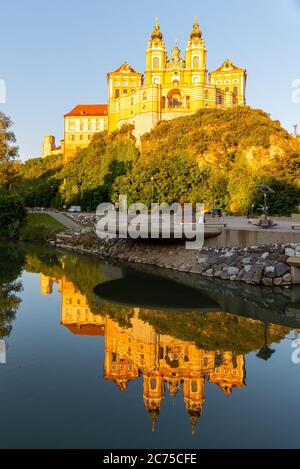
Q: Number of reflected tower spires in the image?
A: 2